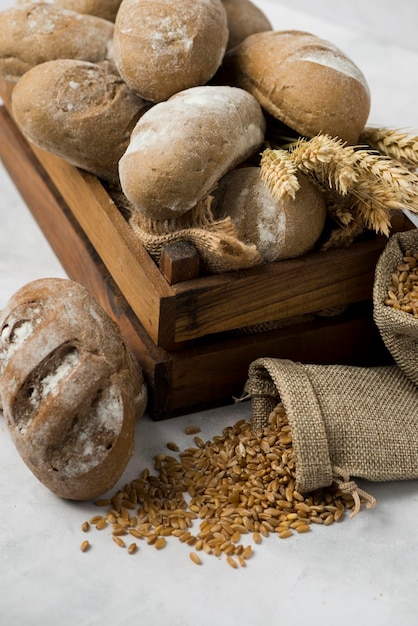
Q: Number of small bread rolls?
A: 8